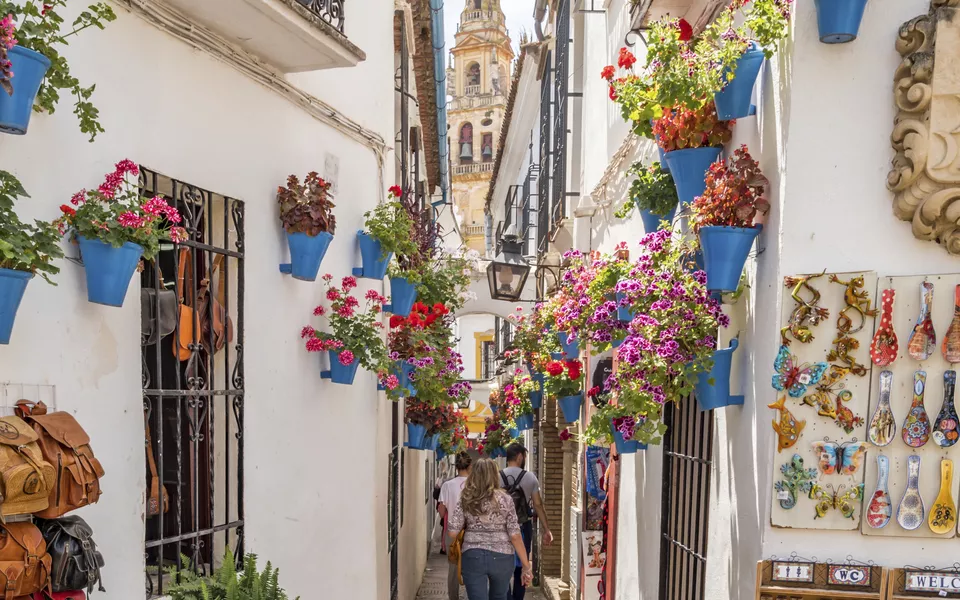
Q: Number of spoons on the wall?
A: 9